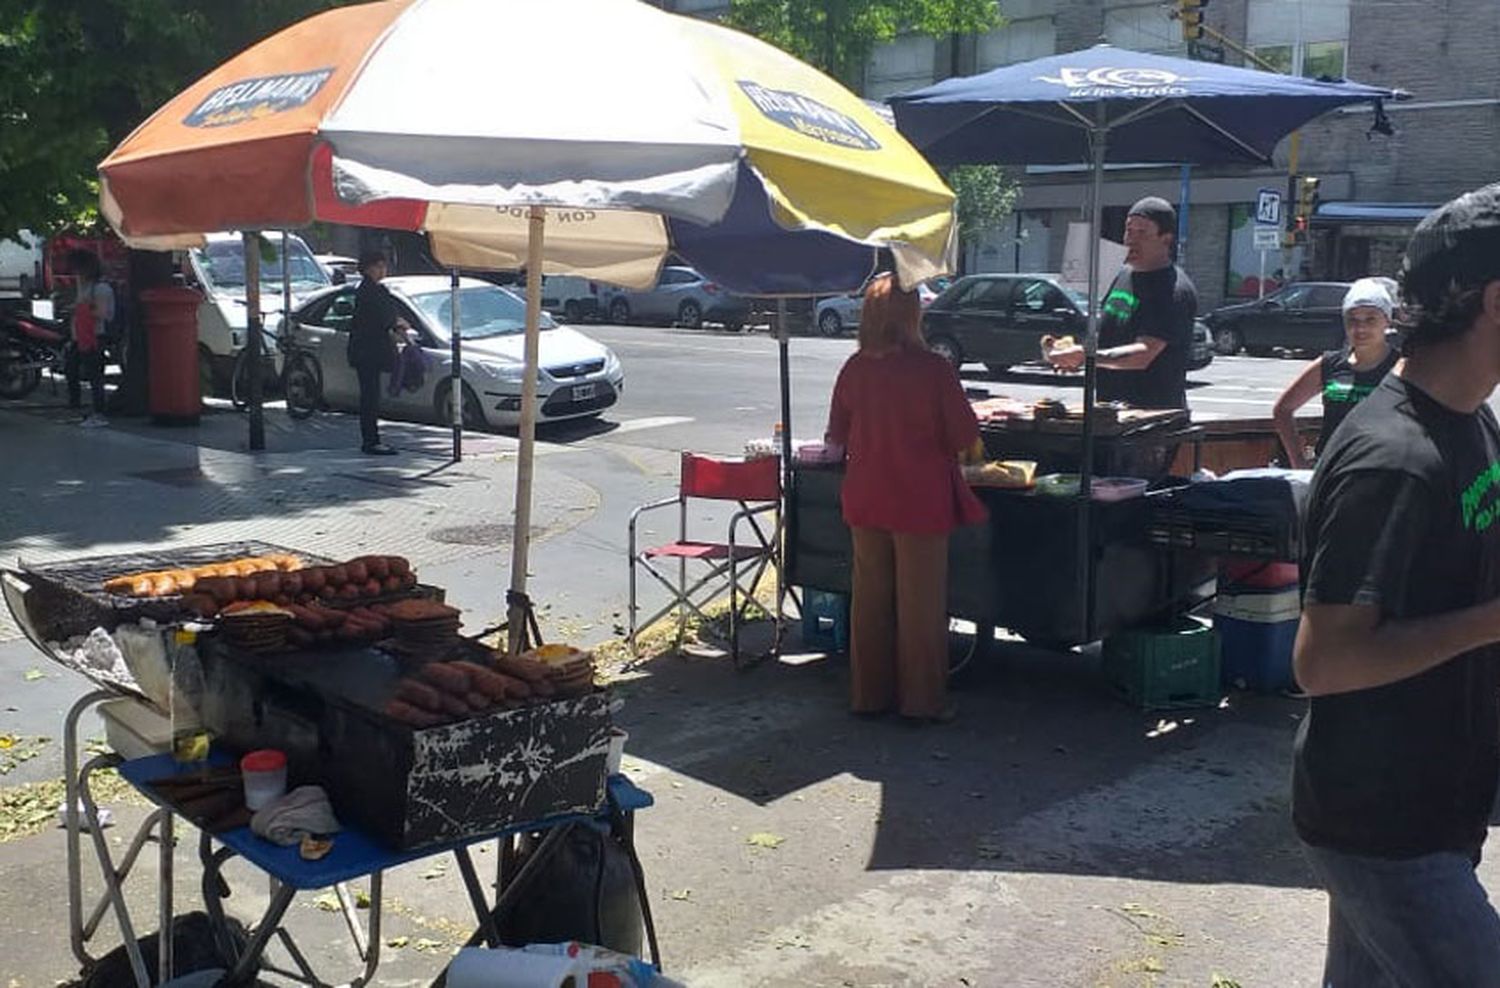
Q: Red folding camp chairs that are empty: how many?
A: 1